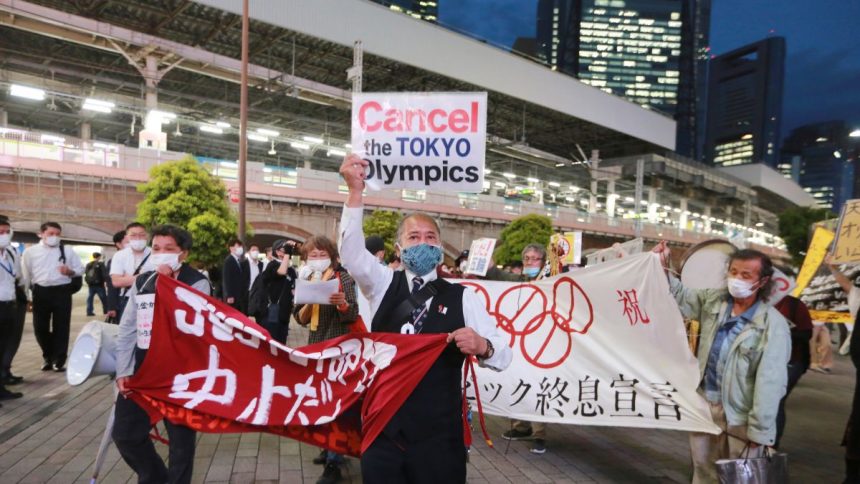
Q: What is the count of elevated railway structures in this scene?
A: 1